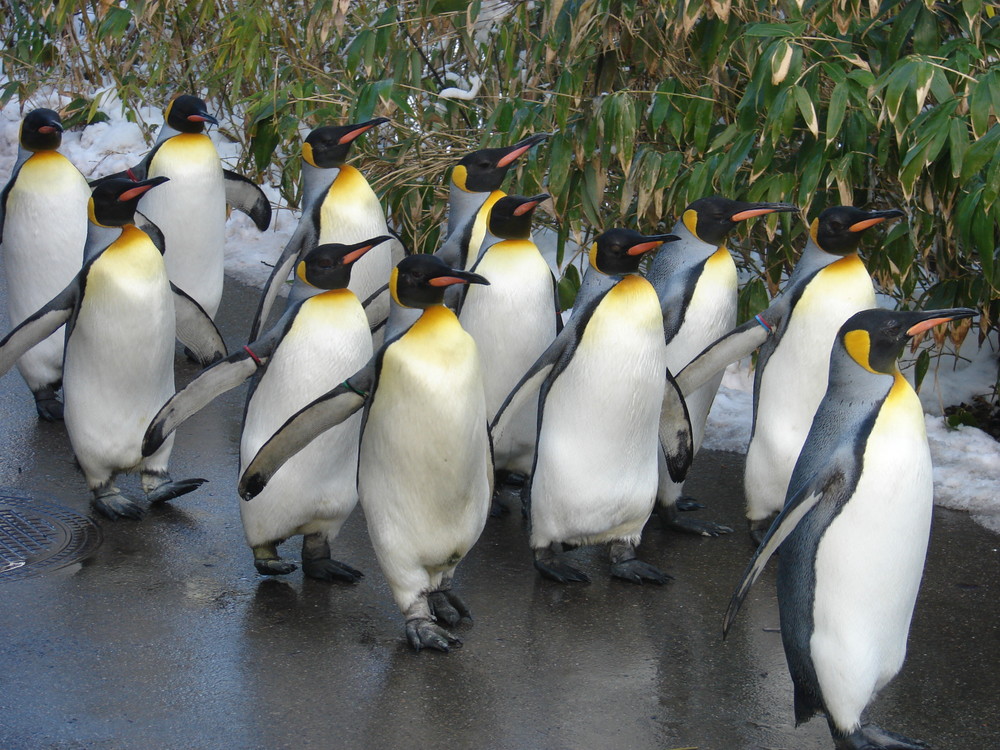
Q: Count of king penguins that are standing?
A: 12